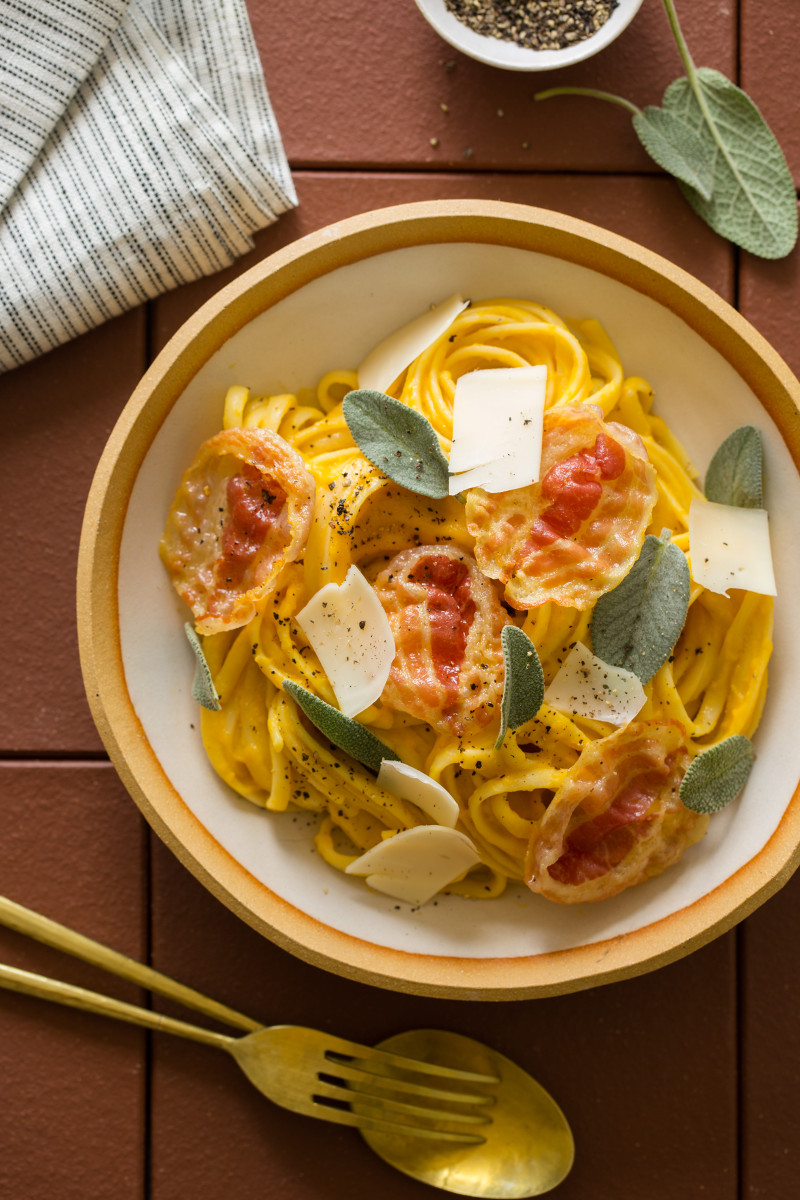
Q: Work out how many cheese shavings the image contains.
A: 7